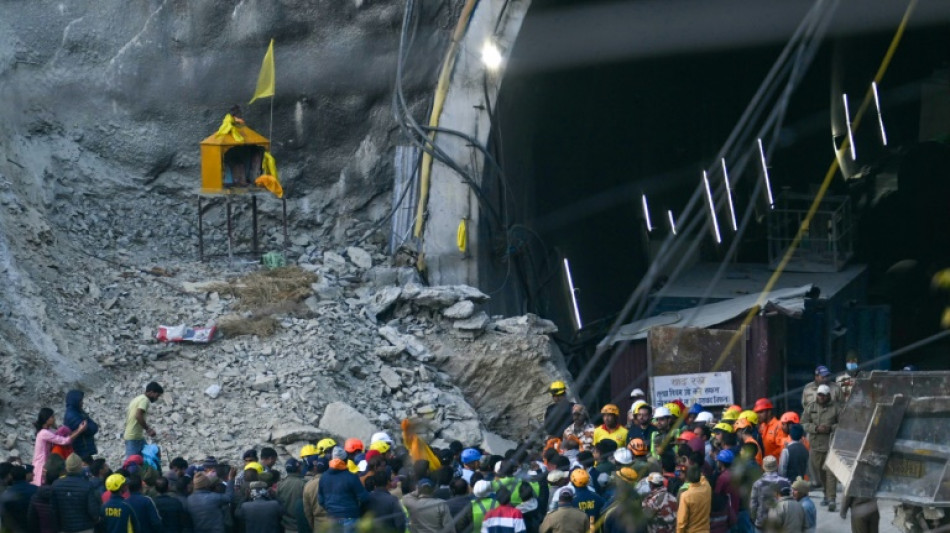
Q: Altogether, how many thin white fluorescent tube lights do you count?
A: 8